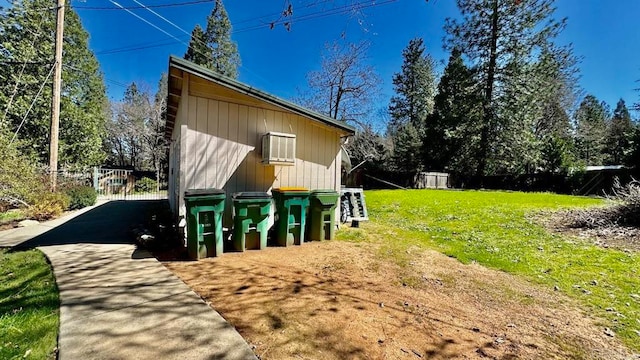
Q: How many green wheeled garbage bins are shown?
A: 4